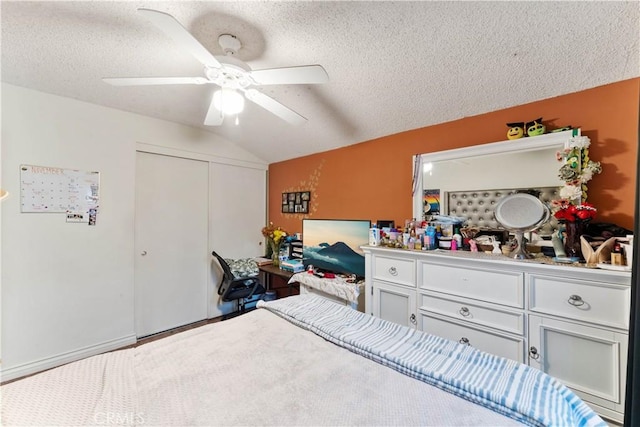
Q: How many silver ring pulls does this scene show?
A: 6